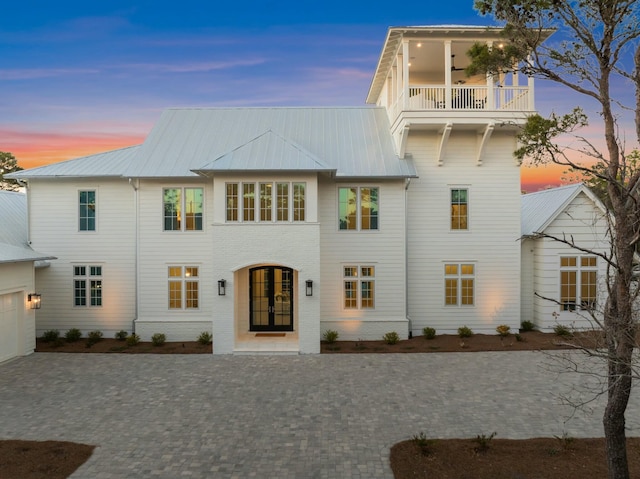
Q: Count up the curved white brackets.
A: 3